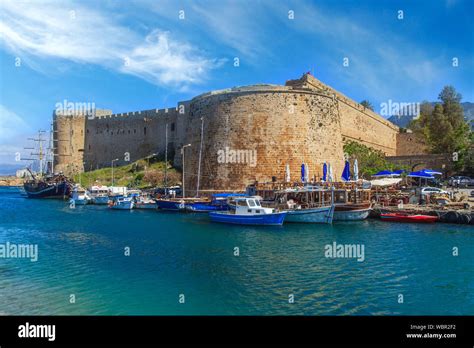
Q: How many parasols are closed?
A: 7